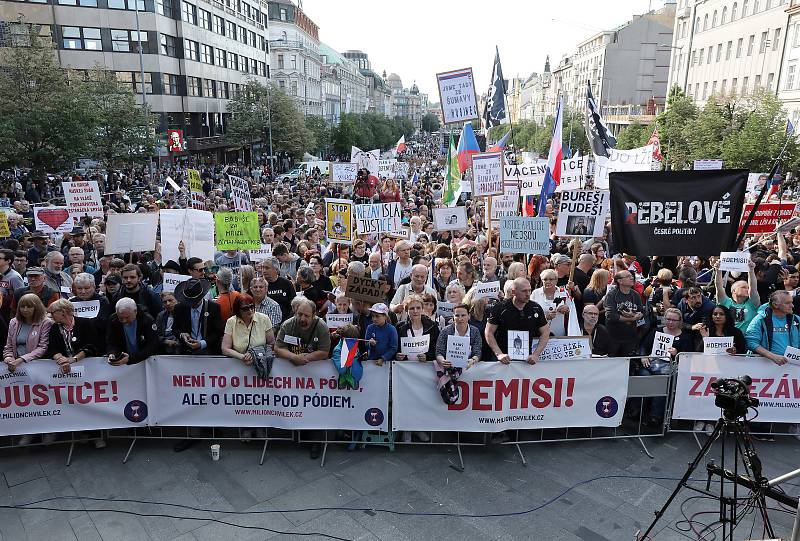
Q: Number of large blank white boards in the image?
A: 2